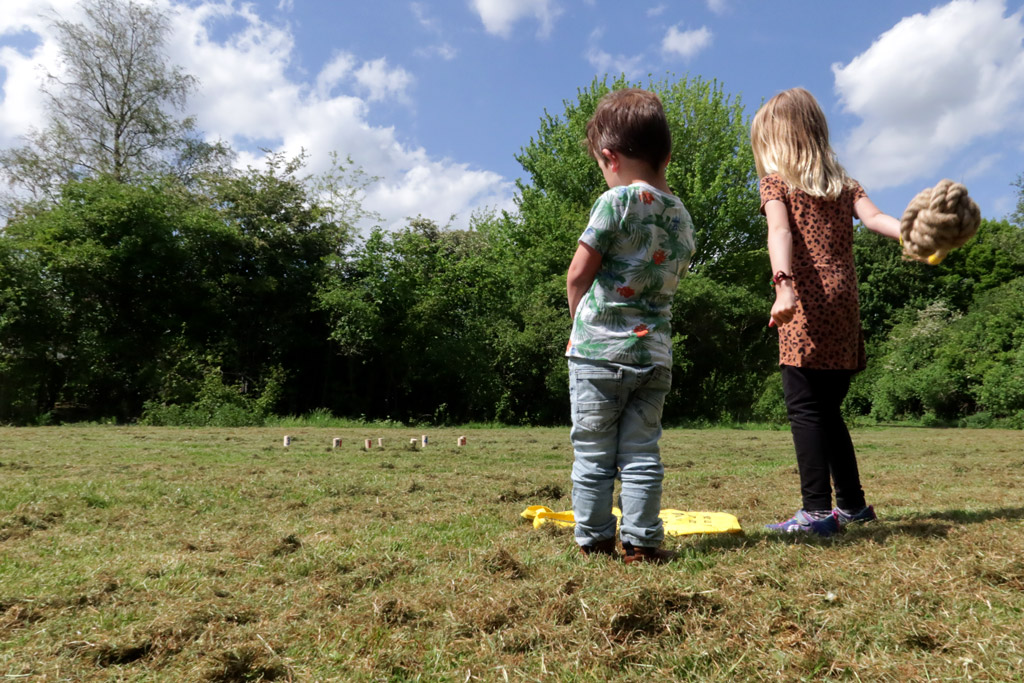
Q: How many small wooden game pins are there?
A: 7